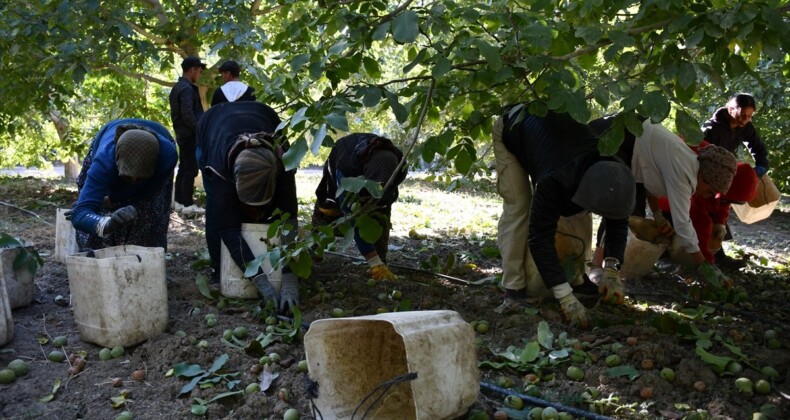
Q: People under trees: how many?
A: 9